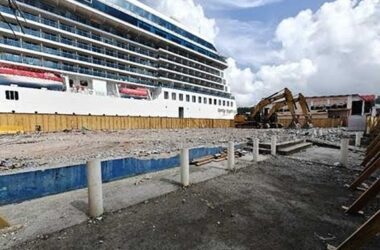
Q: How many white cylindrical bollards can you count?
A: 7